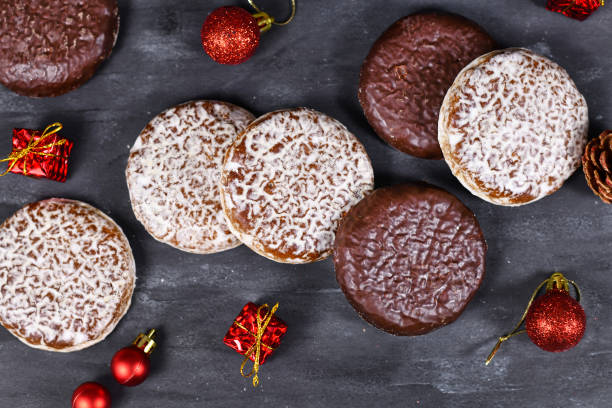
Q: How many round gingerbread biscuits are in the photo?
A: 7